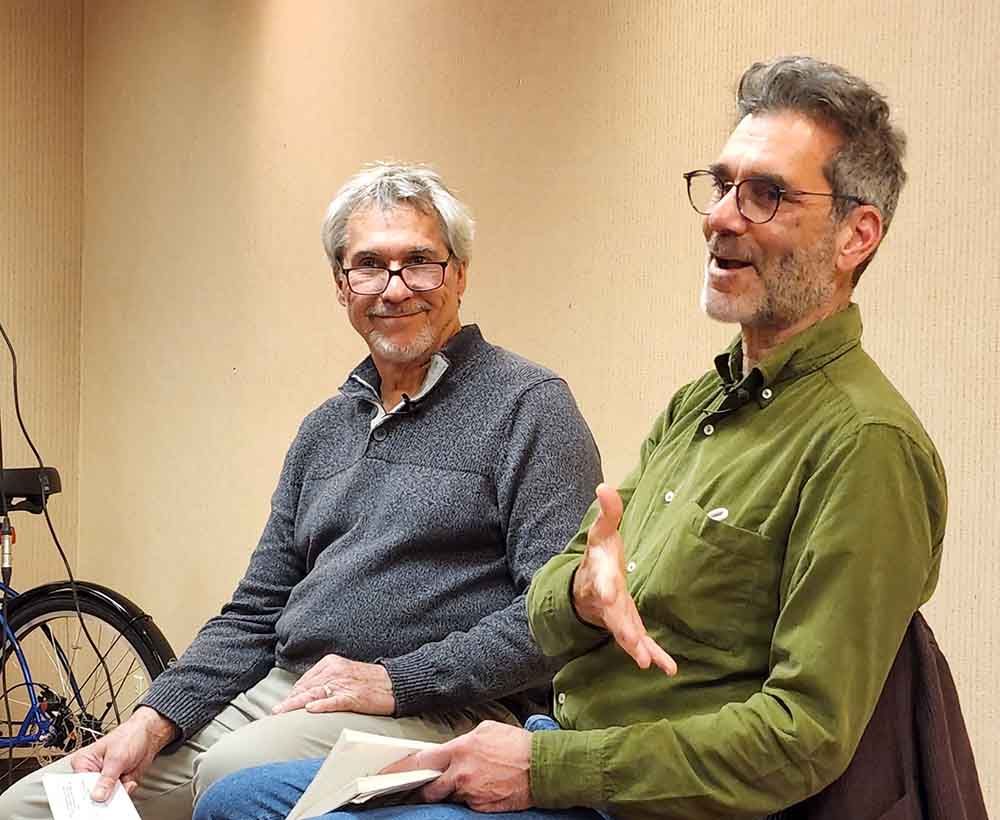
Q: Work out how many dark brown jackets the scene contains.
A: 1